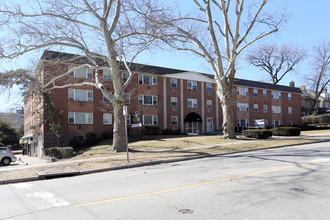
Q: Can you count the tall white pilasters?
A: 4